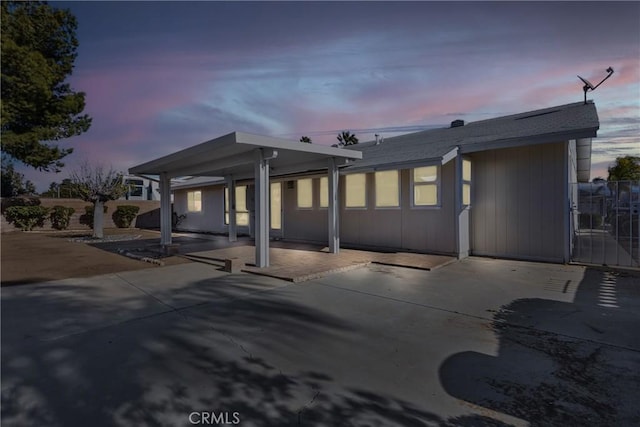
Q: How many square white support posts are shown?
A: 4